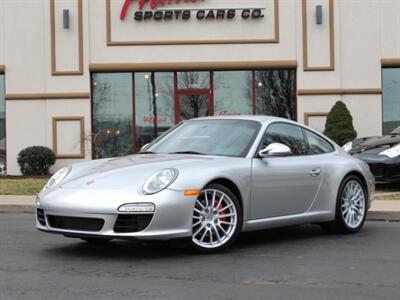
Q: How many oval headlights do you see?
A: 2